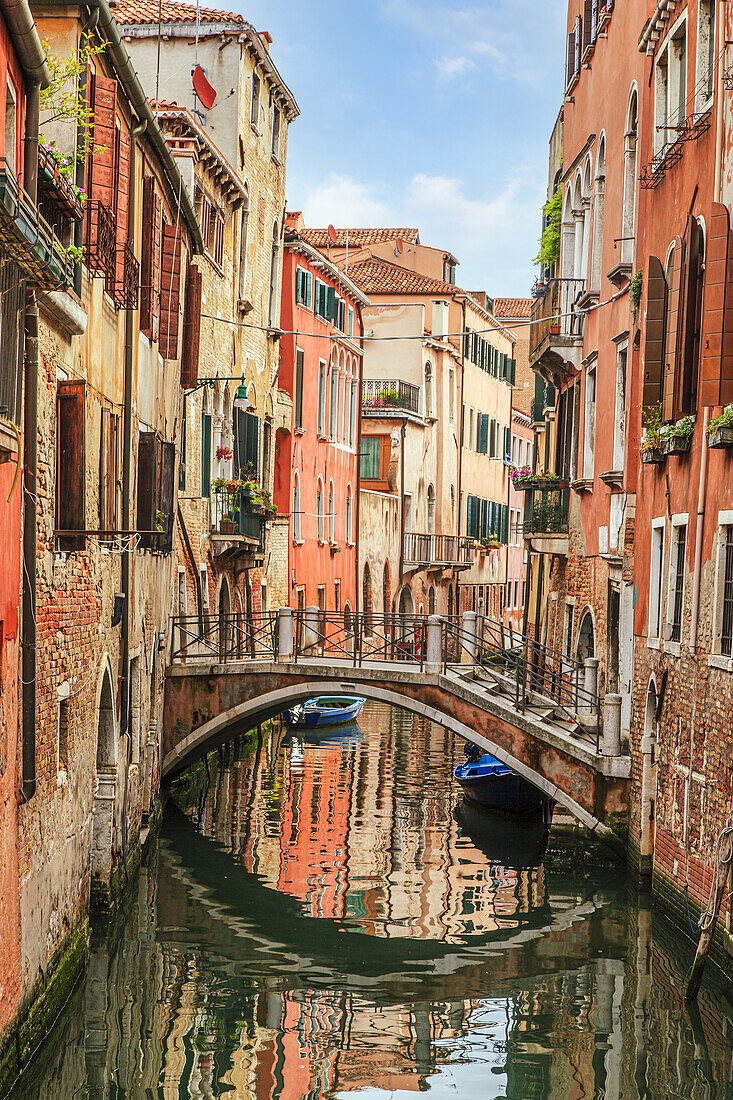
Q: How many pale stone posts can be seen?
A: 6